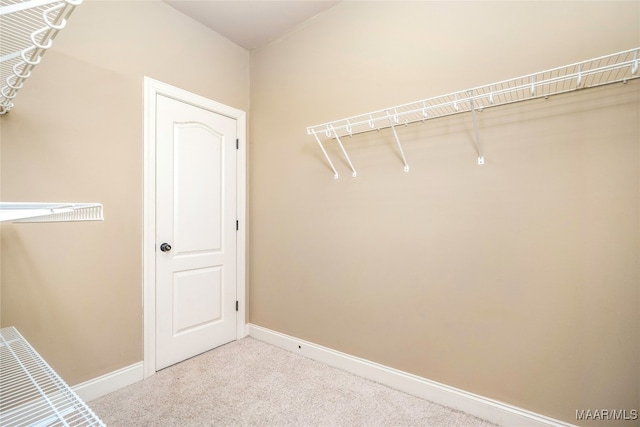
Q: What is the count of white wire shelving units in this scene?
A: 4